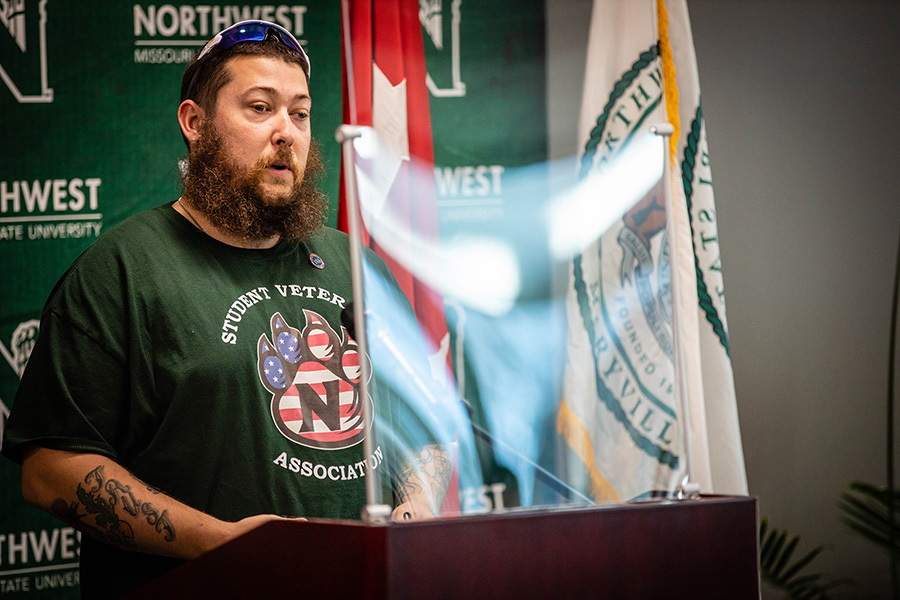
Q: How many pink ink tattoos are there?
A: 0